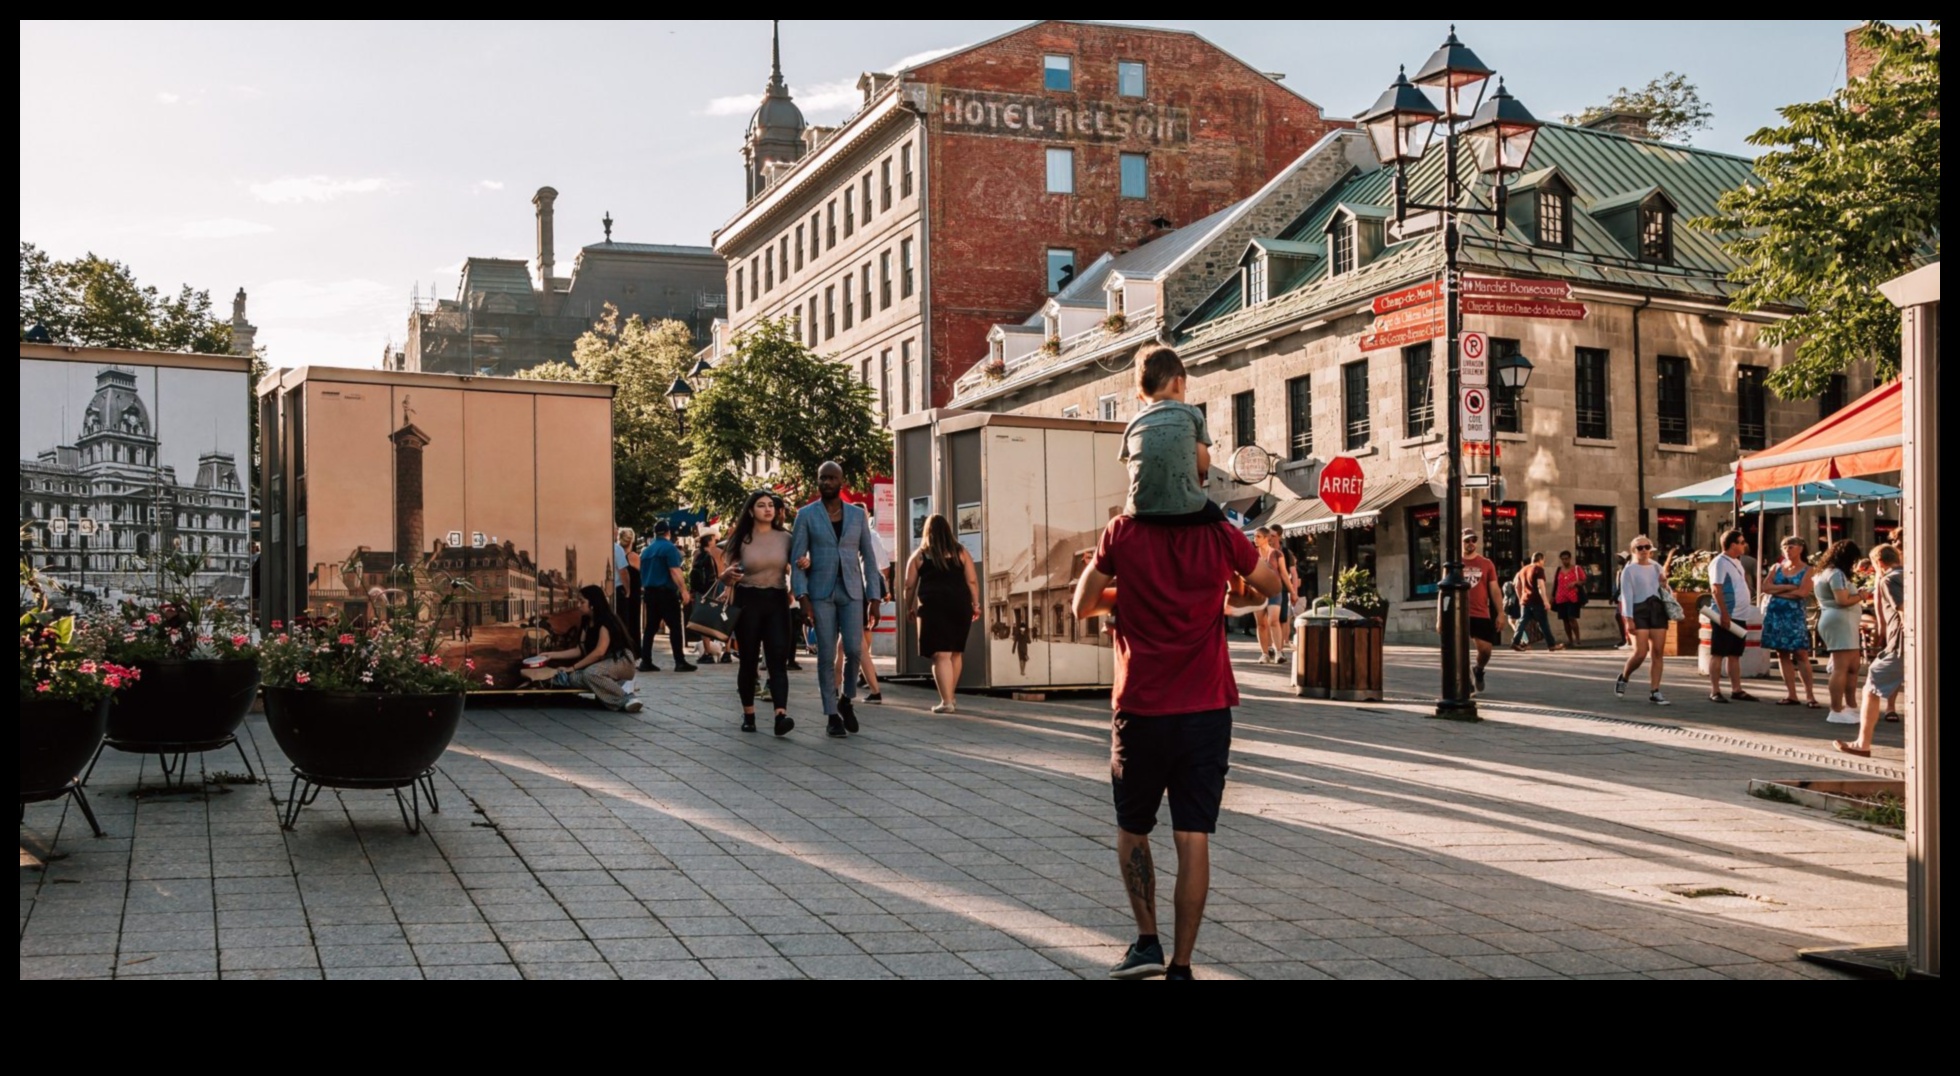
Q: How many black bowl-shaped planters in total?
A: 3